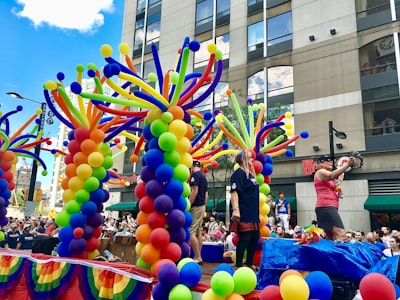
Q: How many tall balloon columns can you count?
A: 4